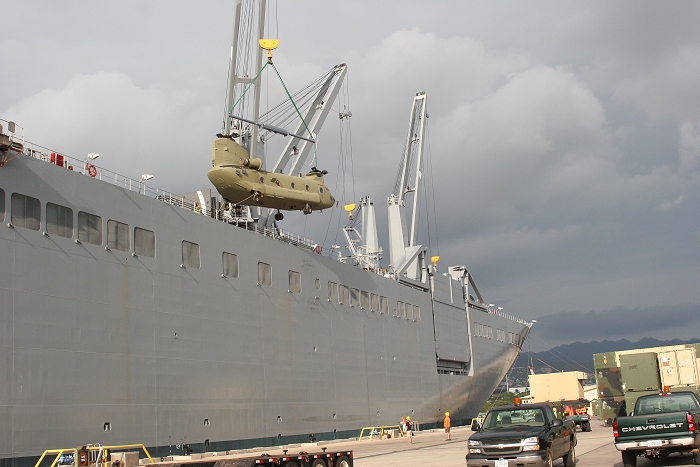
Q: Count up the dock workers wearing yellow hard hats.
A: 2